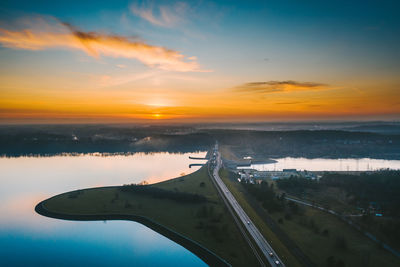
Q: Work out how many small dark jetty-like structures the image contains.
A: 2